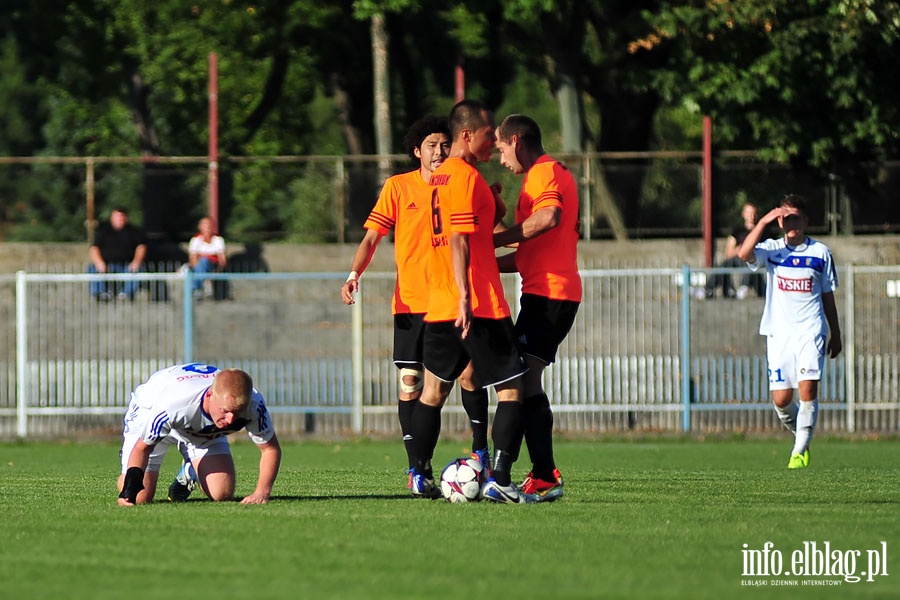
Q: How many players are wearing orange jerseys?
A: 3